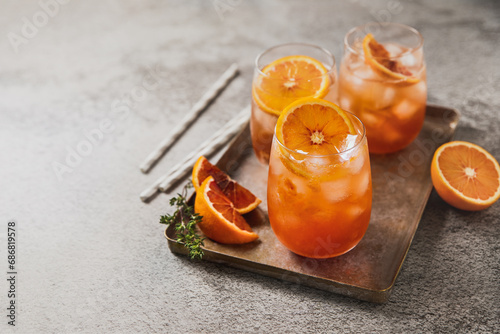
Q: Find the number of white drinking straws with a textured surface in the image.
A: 3